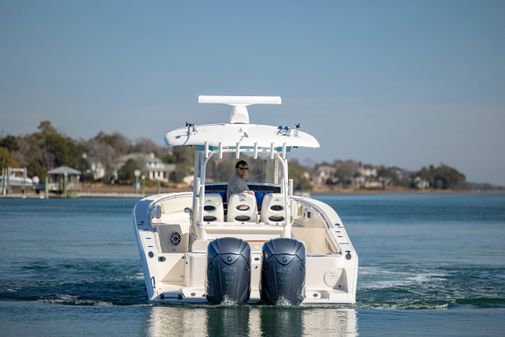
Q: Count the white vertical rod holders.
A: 6